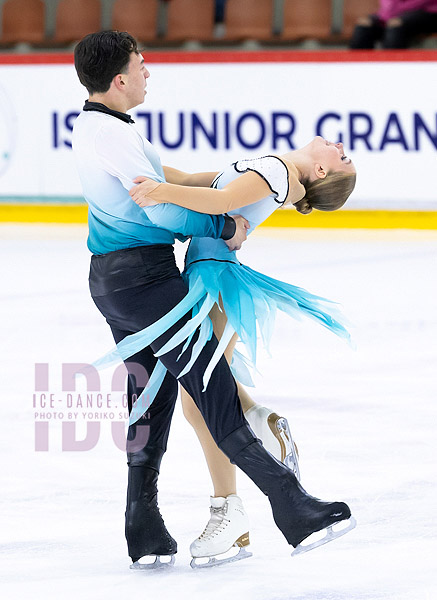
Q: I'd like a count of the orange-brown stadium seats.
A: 7